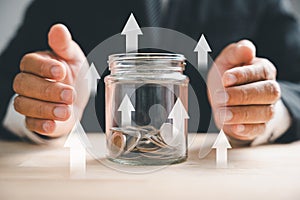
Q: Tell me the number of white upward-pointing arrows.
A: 7